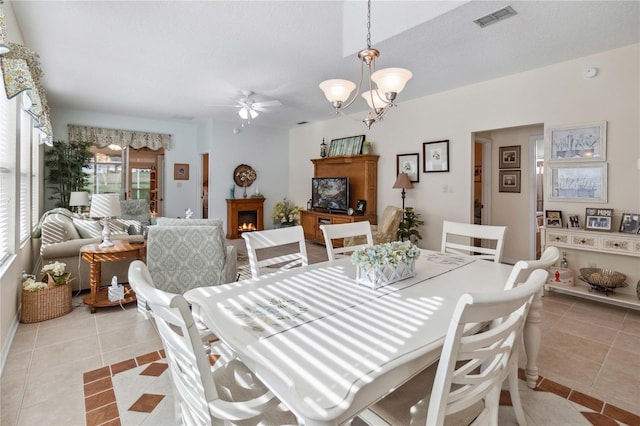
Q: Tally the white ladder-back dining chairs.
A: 6